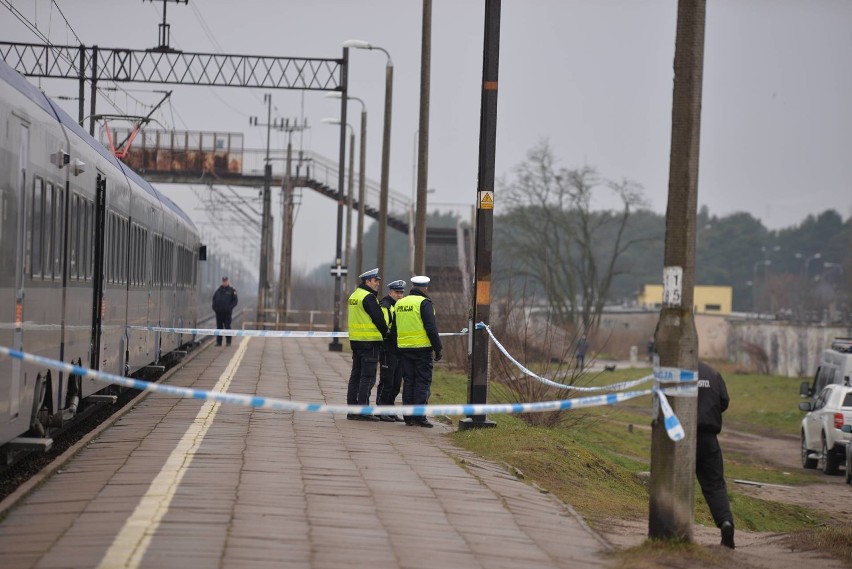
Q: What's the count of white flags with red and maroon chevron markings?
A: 0